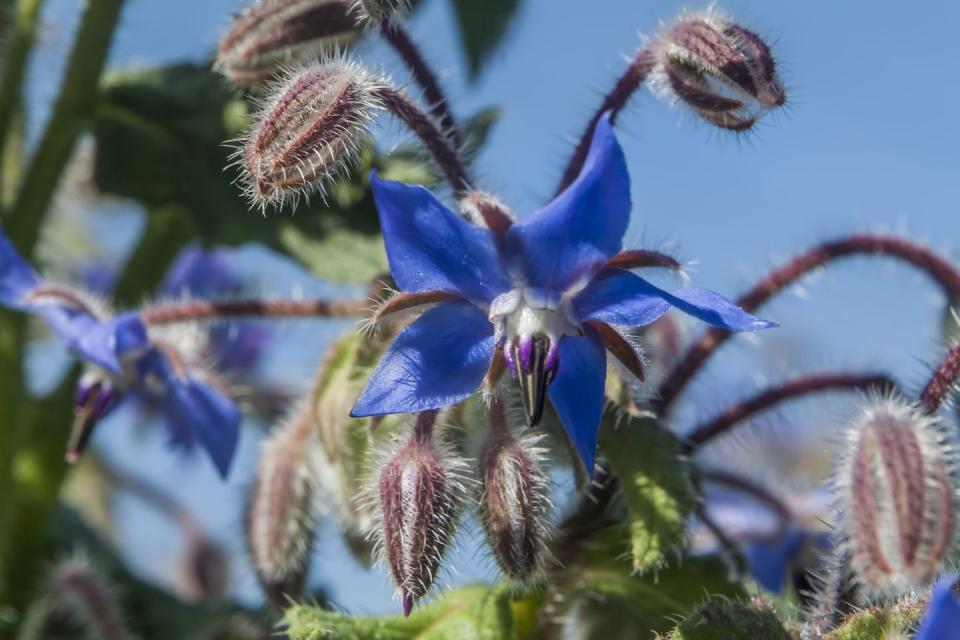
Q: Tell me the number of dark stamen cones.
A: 2